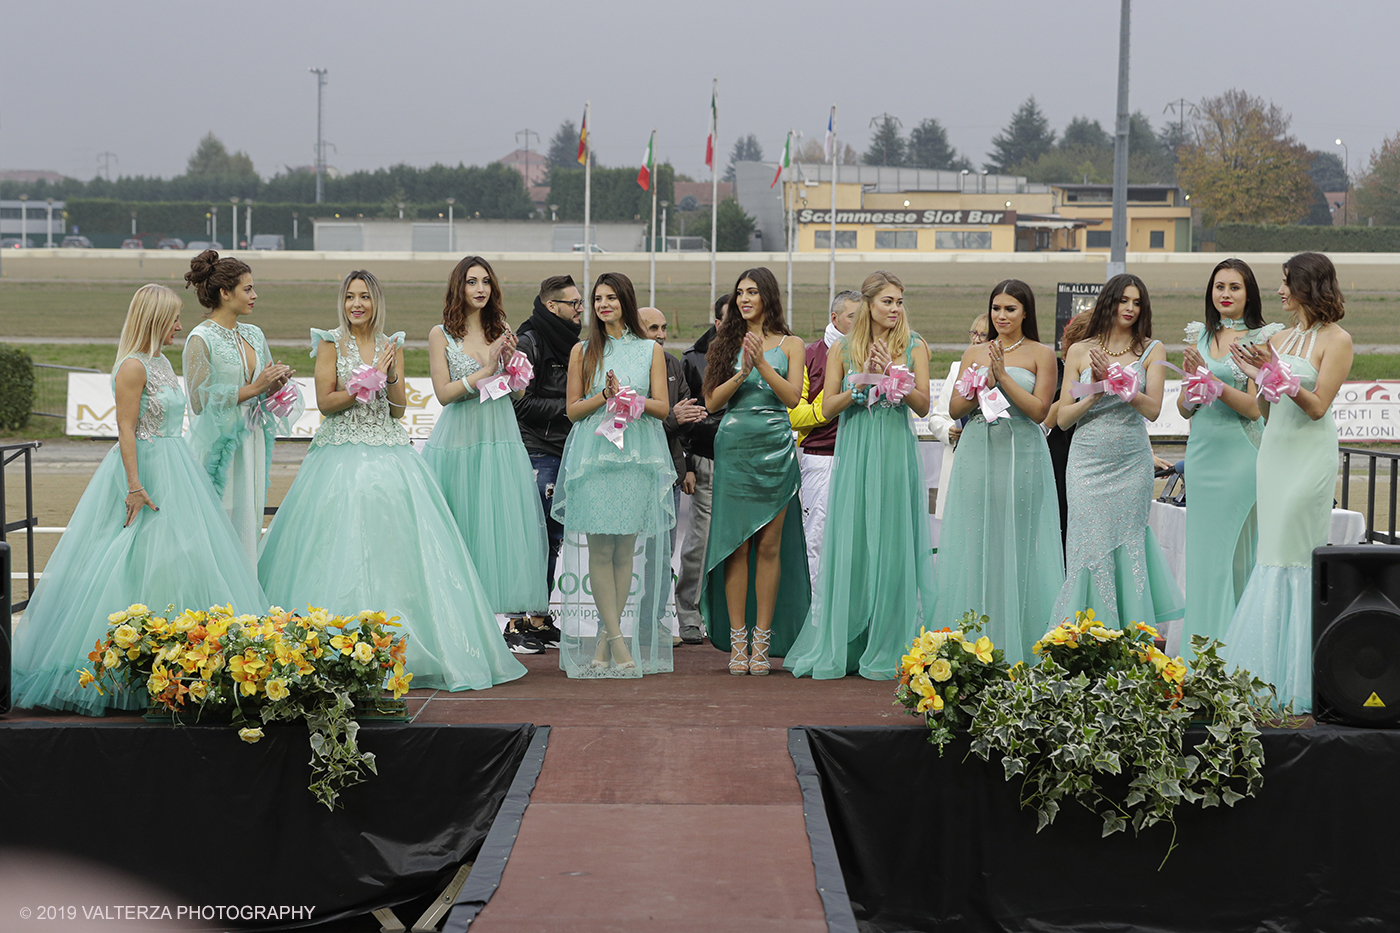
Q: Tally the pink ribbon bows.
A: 9